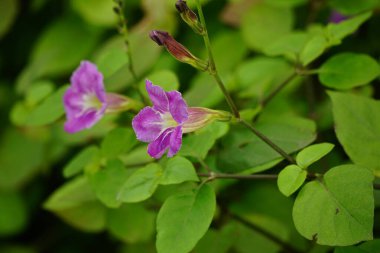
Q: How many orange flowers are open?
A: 0